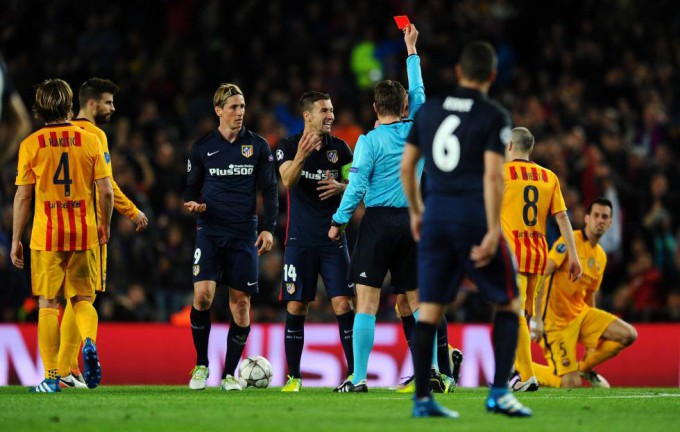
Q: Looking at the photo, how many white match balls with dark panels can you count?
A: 1